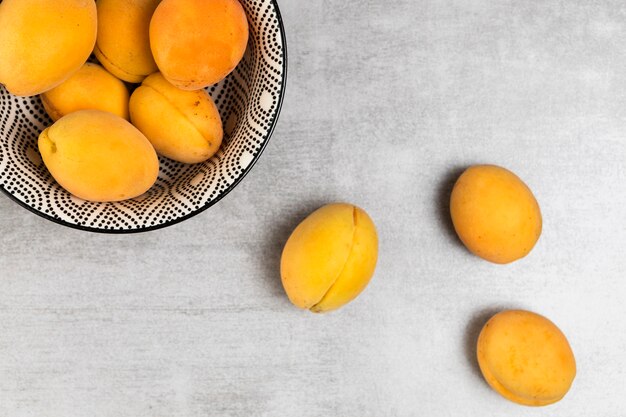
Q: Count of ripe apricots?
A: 9